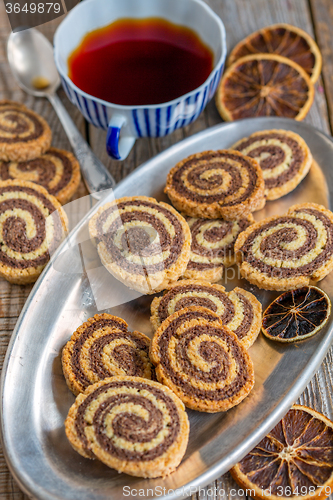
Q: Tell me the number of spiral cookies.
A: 12